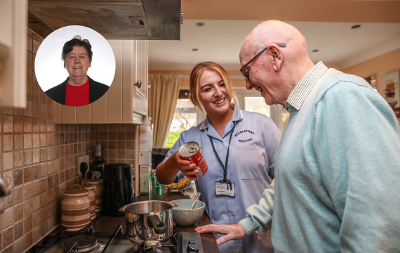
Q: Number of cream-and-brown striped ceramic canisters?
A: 3